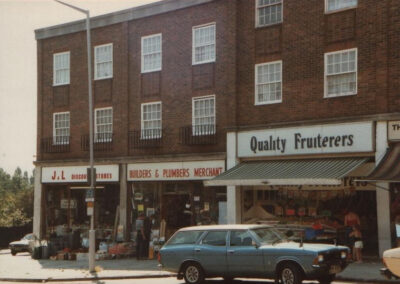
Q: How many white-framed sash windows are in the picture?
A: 12